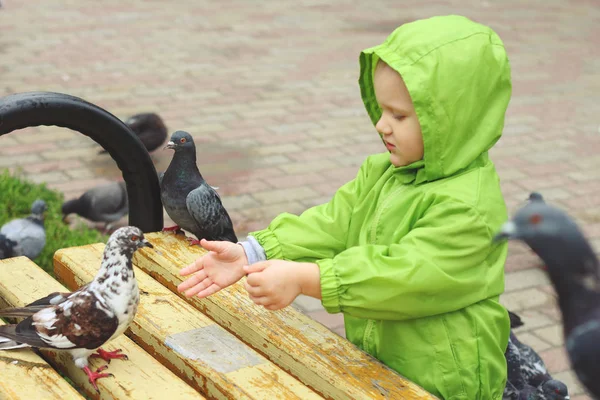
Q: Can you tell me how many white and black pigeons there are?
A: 1